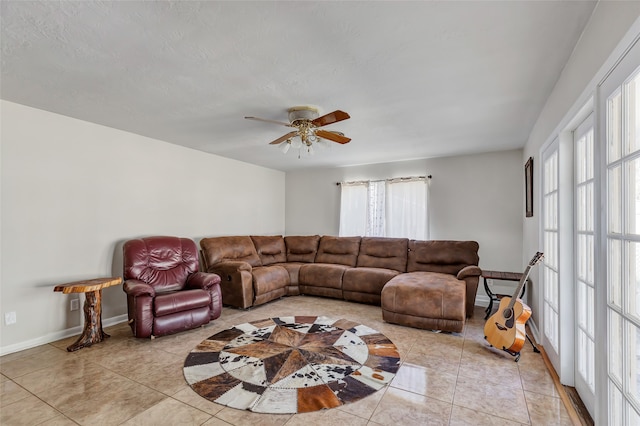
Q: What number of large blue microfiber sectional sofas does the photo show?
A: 0